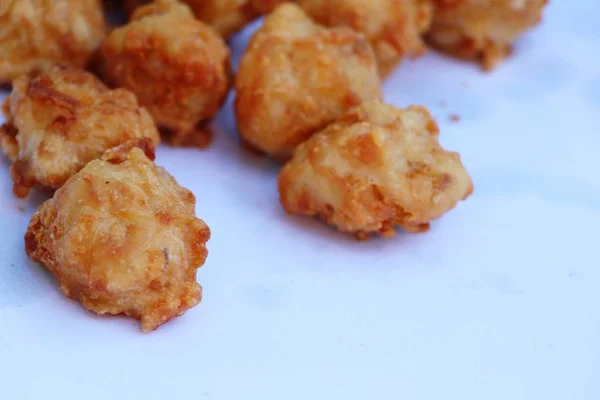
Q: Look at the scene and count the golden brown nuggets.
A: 9